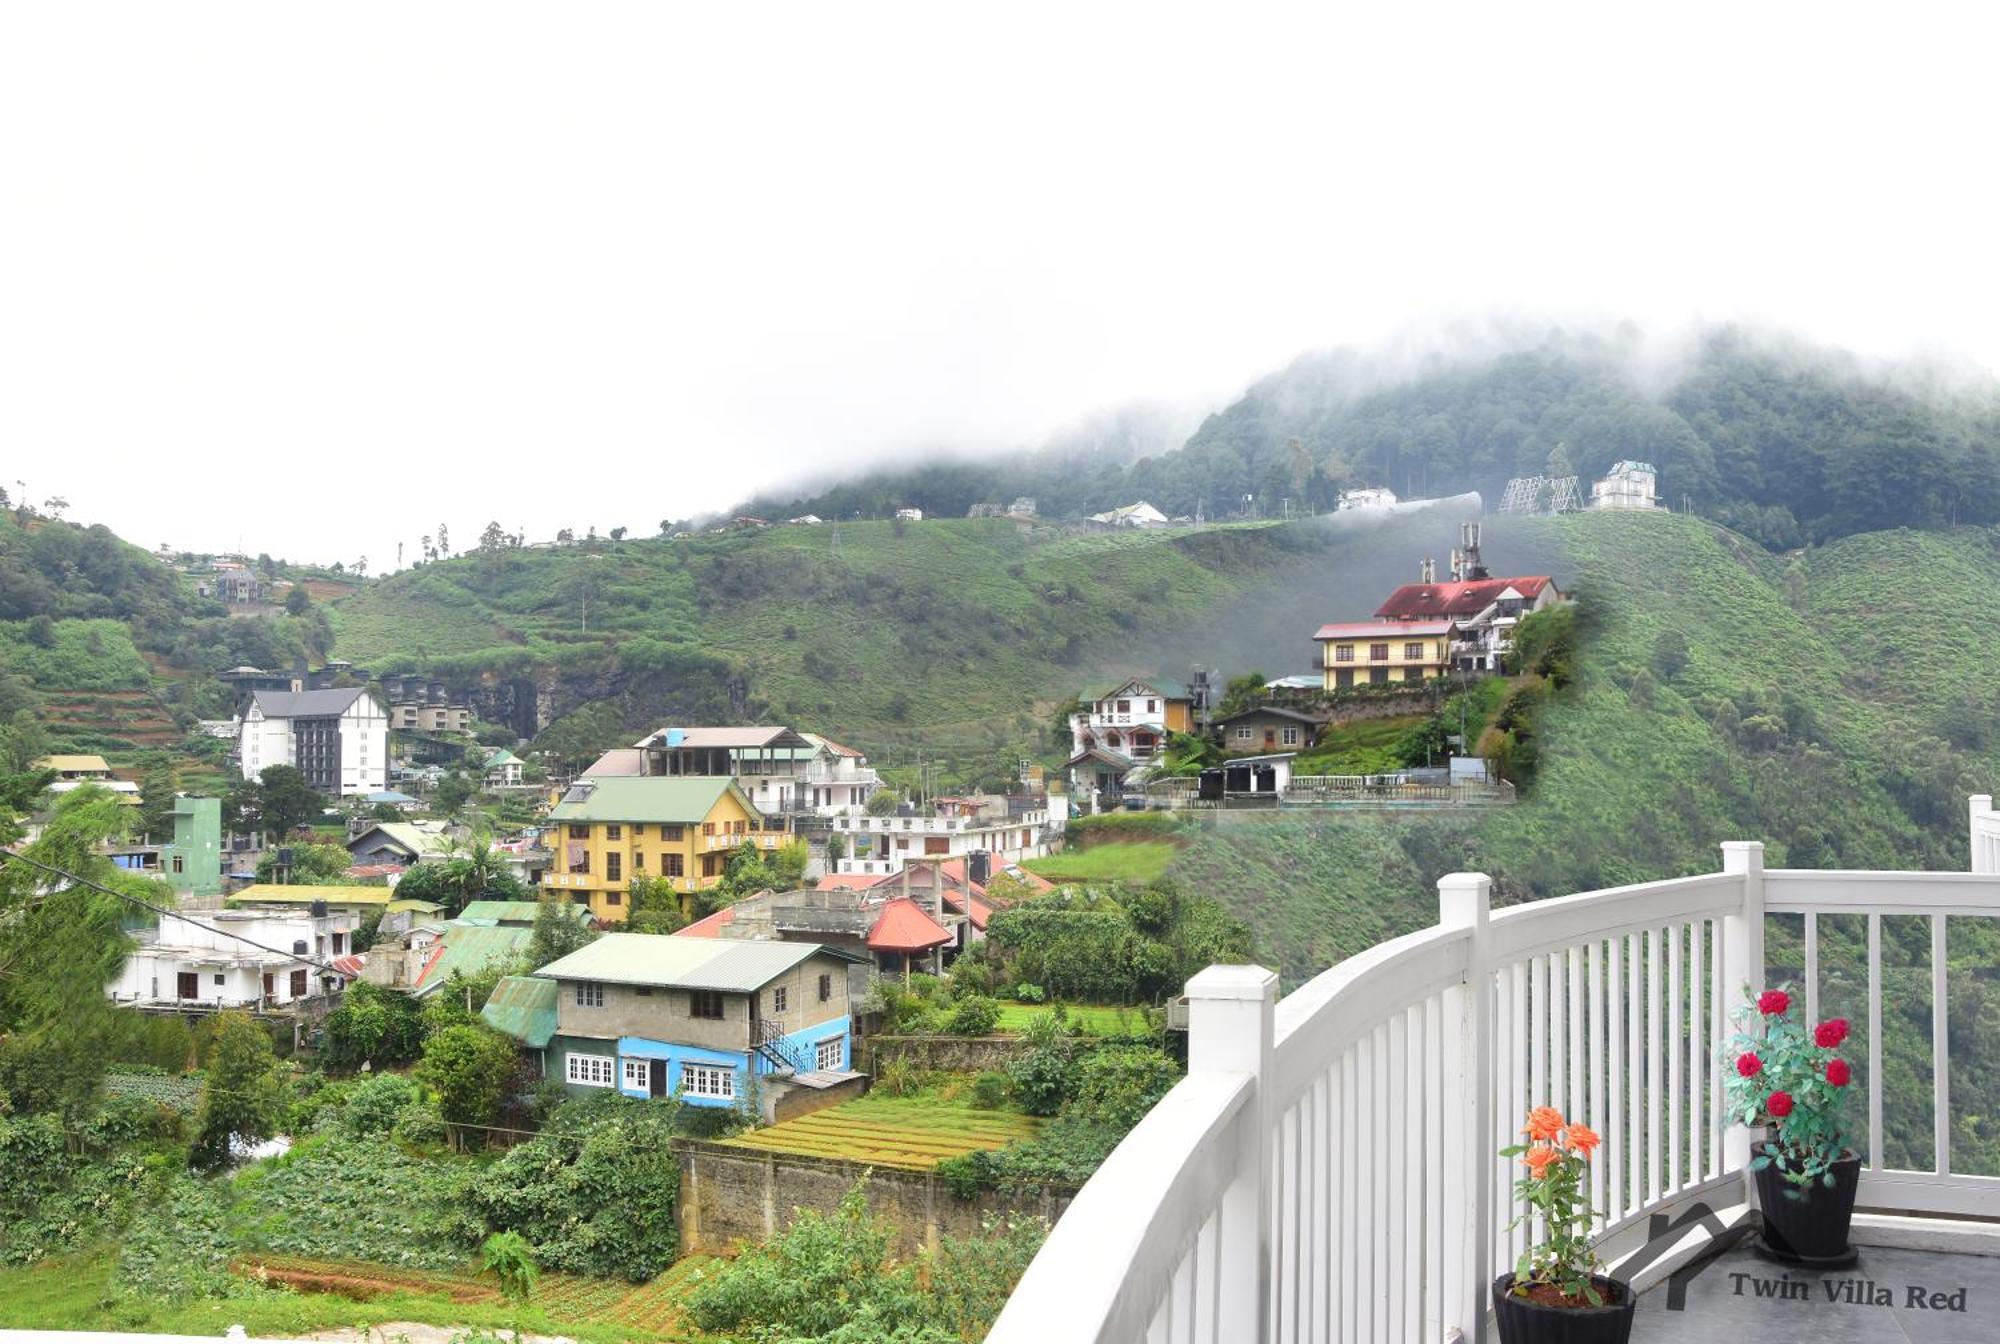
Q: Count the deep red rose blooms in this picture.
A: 5